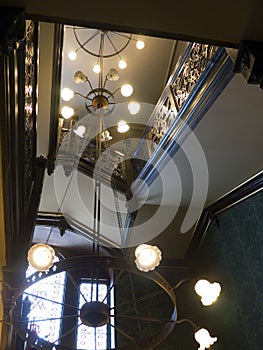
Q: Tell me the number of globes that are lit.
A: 15